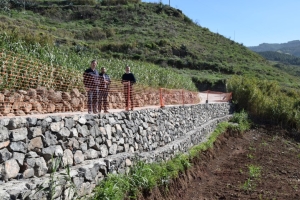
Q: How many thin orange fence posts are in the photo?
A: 5